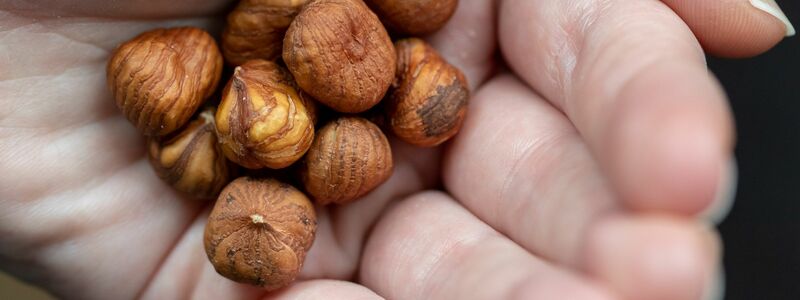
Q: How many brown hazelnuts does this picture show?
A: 9